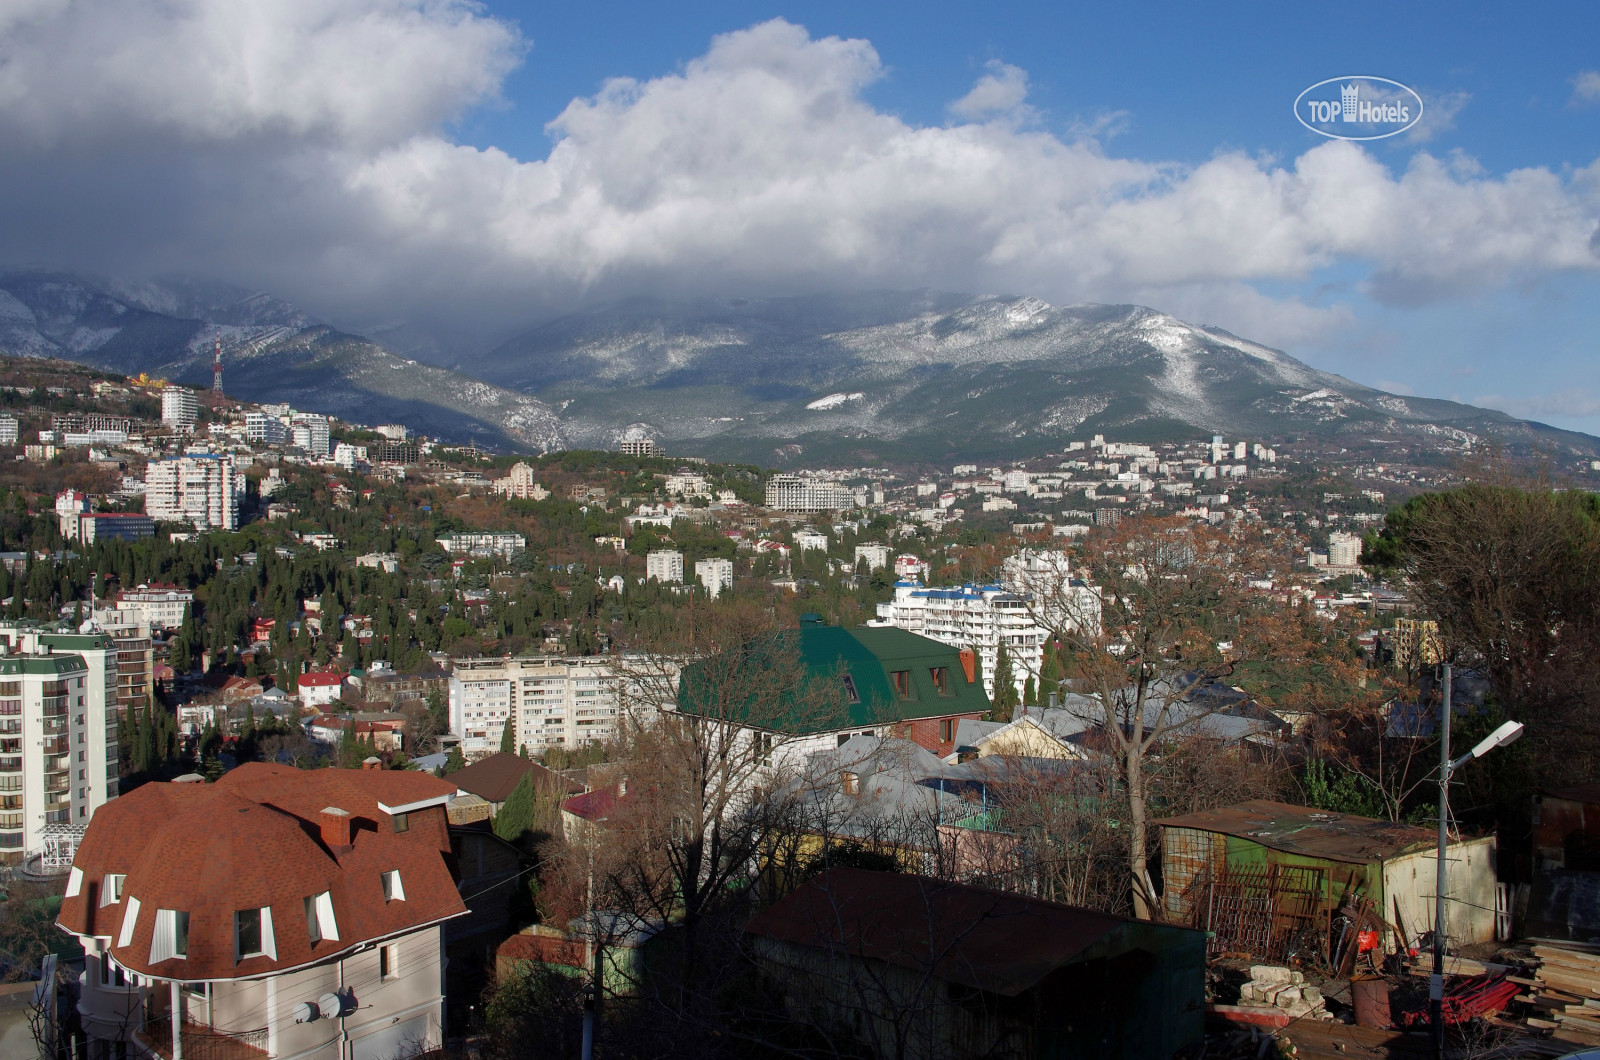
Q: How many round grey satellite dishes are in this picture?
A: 2